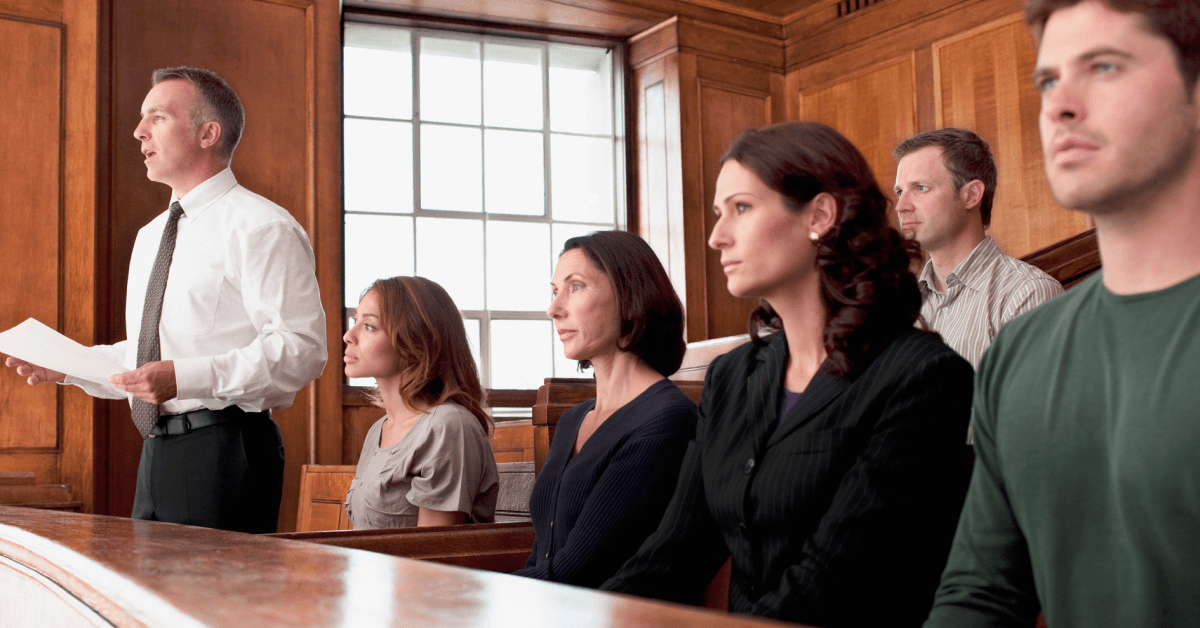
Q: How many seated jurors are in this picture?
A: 5